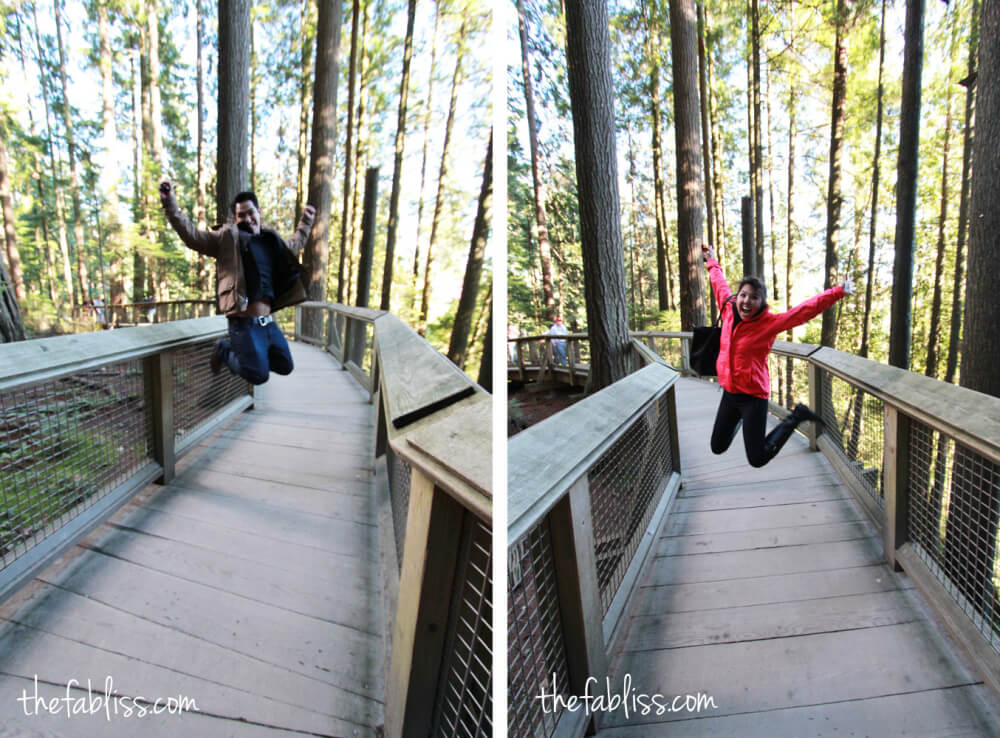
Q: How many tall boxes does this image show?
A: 0